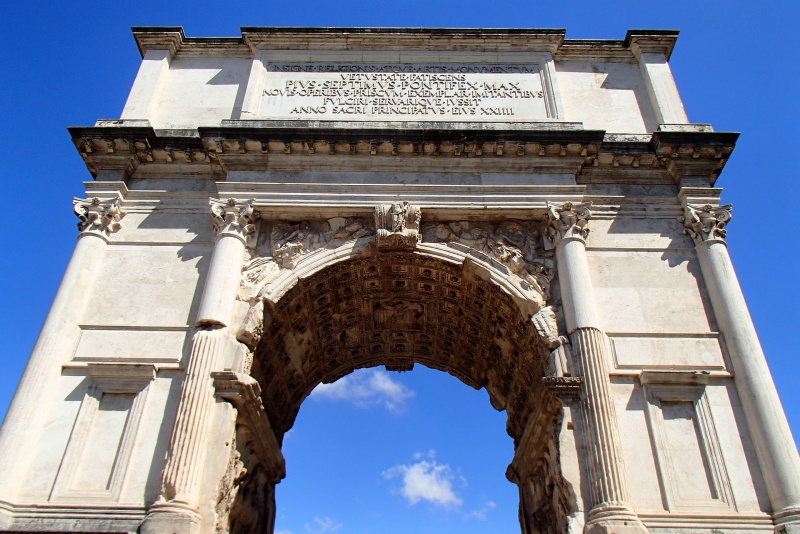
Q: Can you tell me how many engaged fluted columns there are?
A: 2